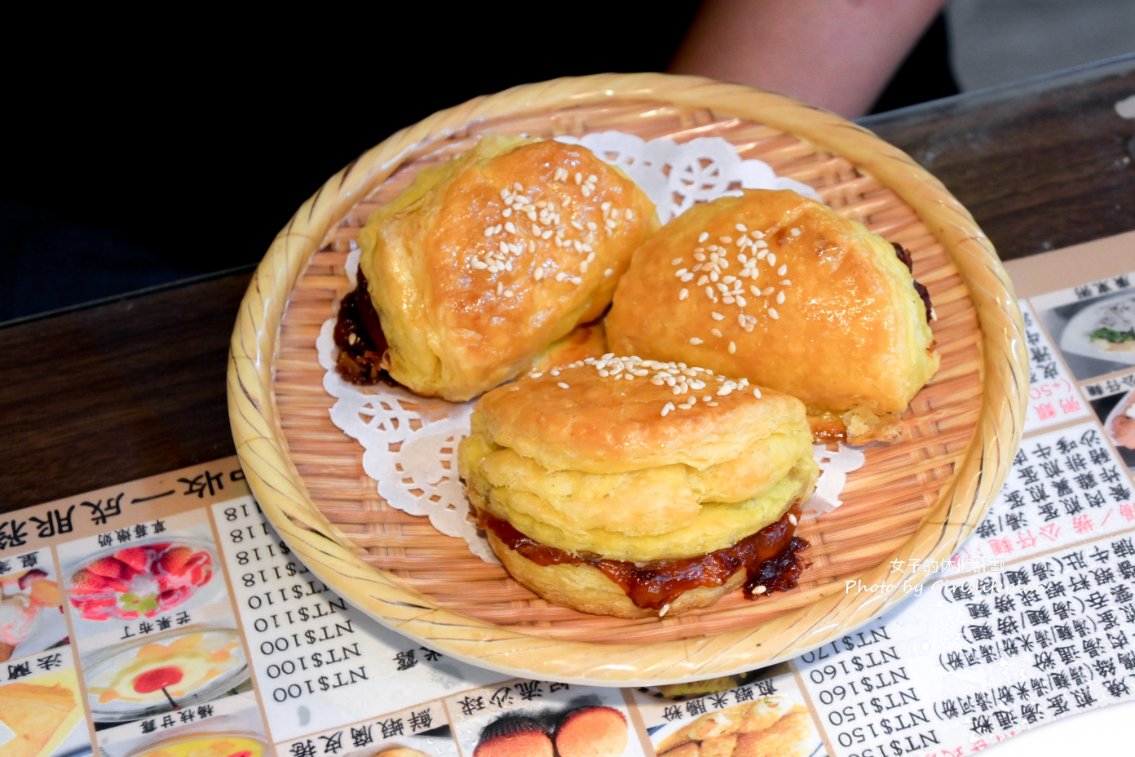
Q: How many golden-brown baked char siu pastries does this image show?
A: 3